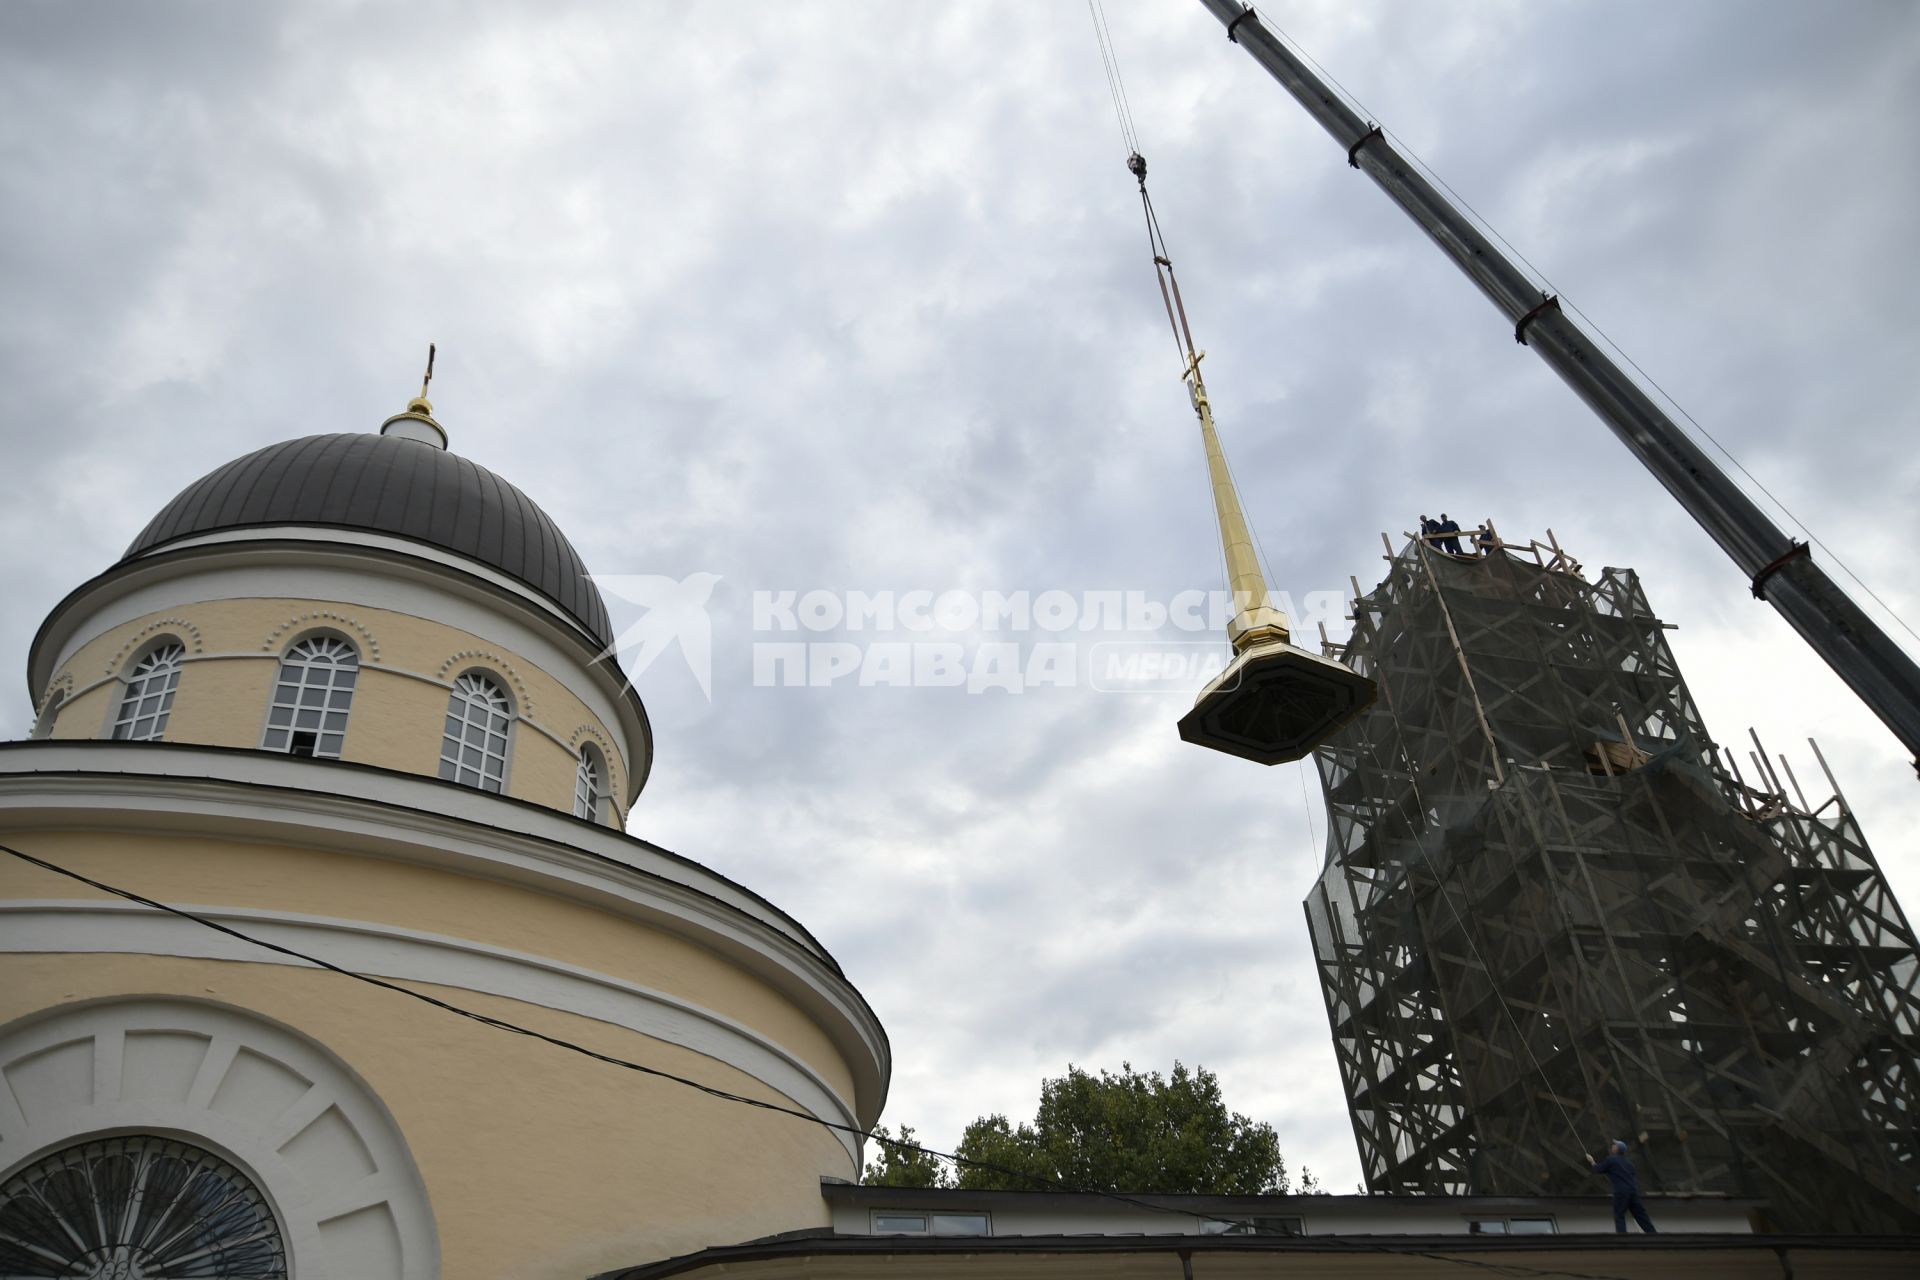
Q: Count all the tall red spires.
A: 0